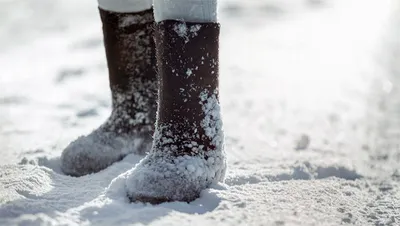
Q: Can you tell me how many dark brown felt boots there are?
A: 2